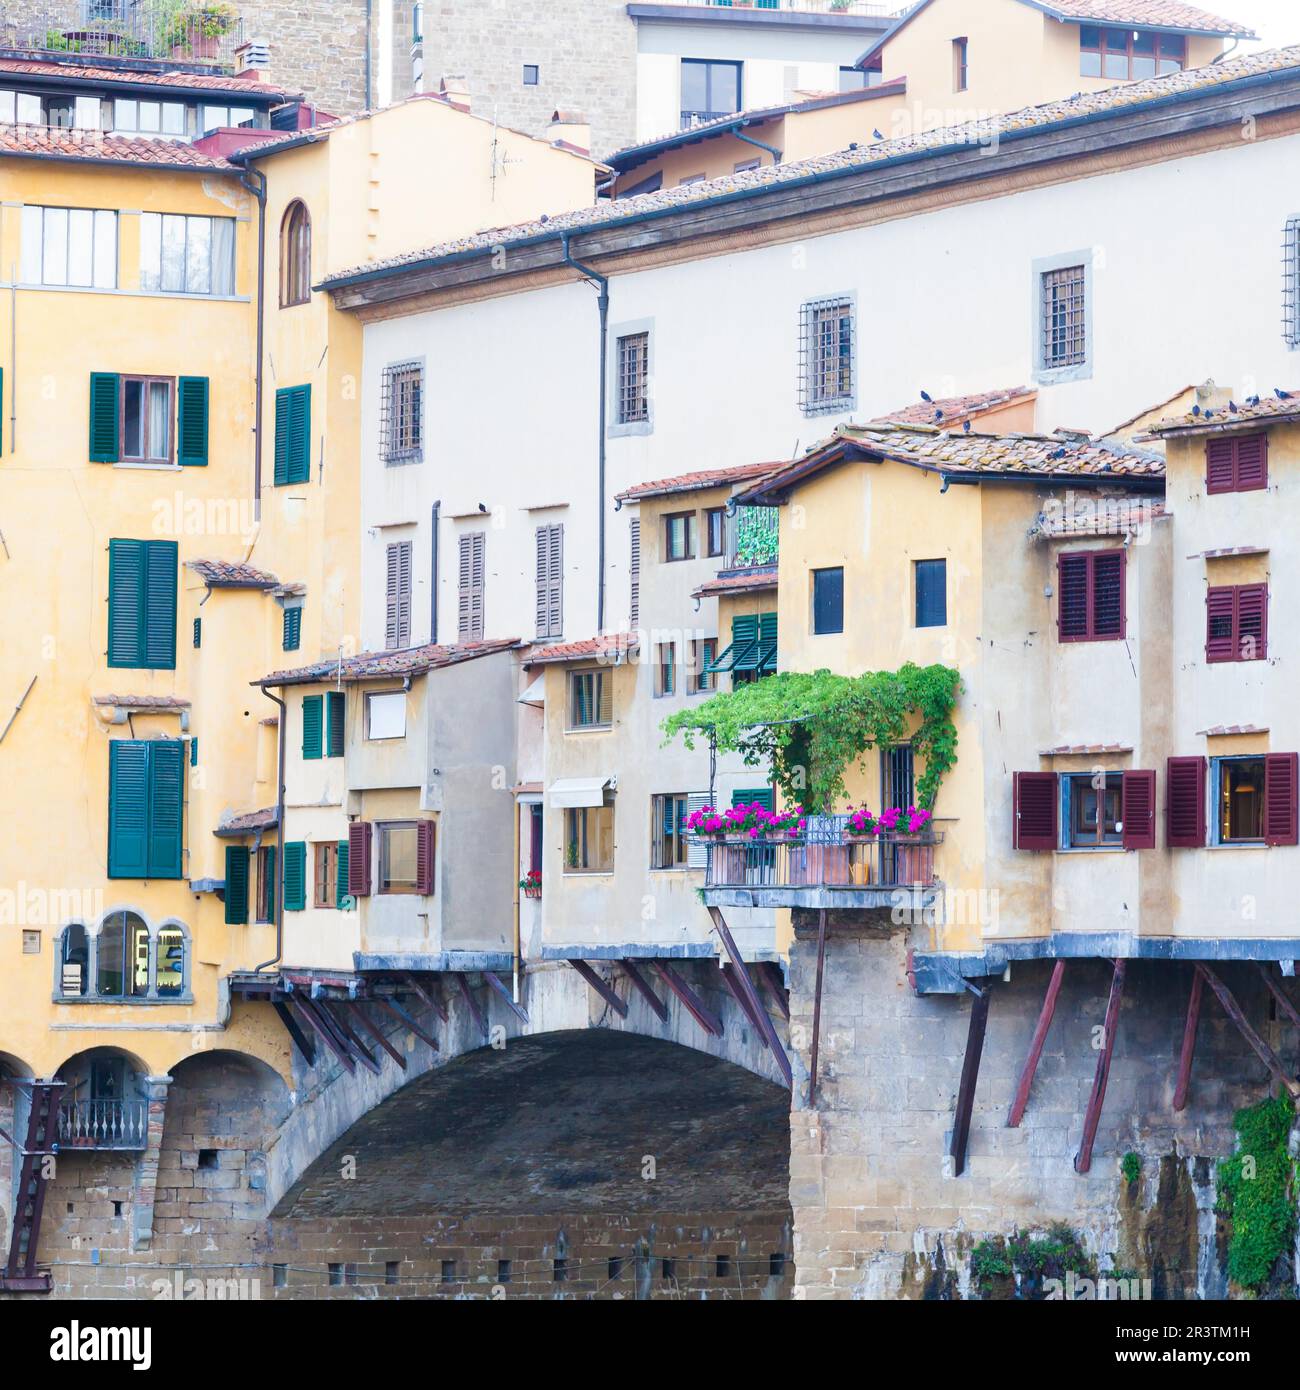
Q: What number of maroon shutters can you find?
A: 12